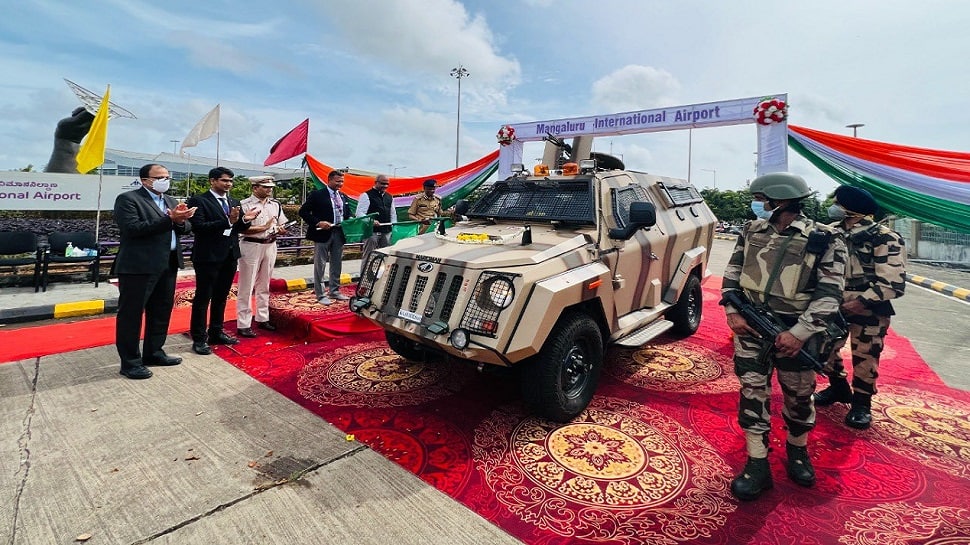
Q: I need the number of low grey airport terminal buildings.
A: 1